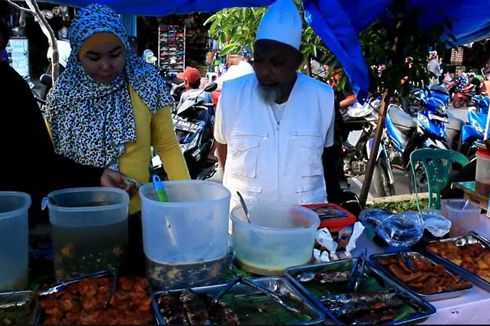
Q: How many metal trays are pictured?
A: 6